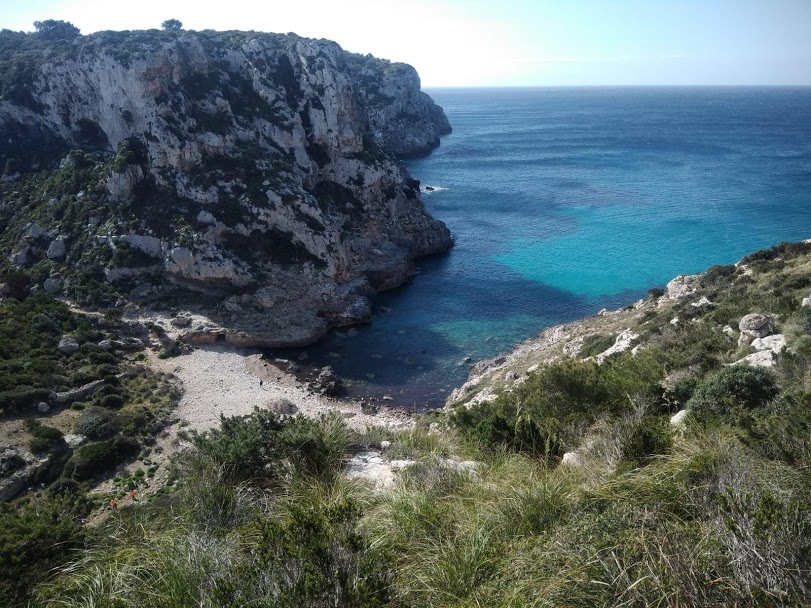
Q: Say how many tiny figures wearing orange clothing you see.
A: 2